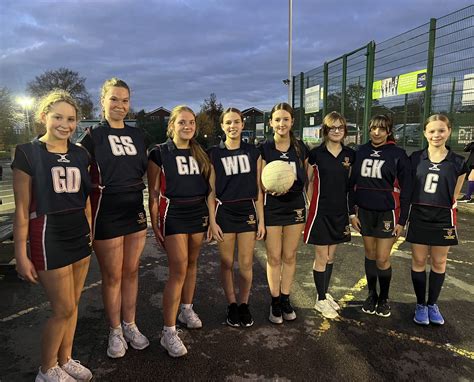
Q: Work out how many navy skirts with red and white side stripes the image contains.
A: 8